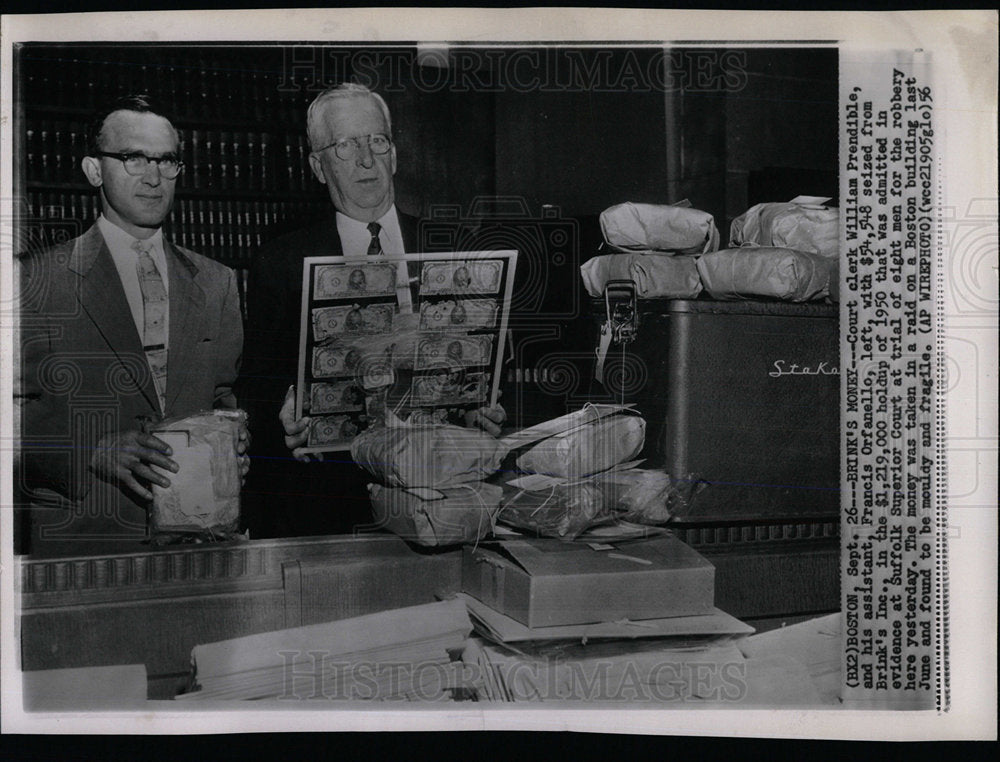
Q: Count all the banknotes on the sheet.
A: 10